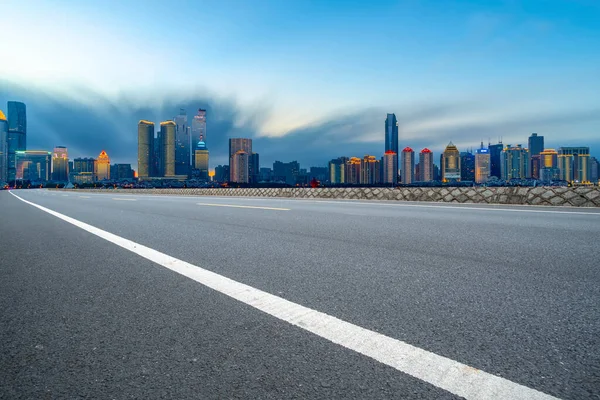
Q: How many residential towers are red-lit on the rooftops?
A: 3